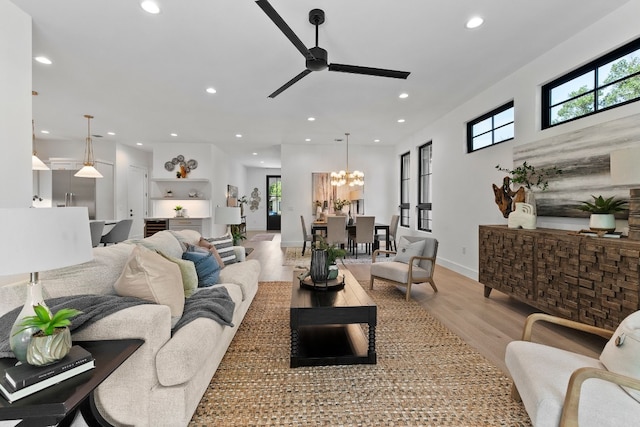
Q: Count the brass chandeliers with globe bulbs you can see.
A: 1